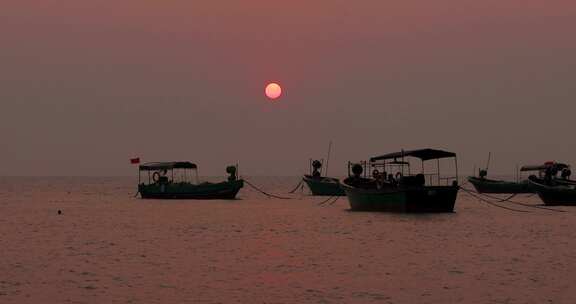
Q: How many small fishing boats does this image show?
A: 5